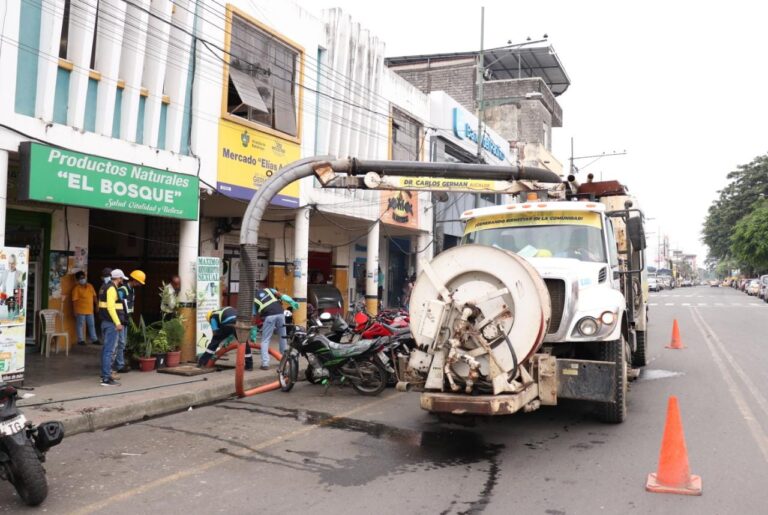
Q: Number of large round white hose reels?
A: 1